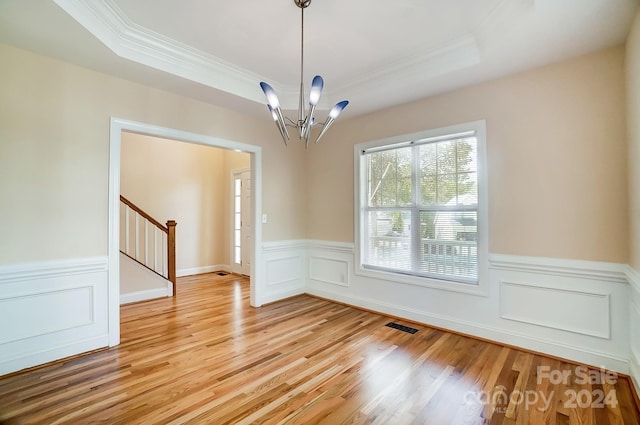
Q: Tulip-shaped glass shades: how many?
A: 5